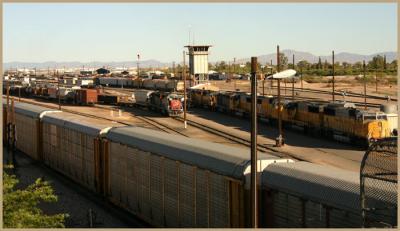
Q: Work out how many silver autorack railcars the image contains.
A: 4